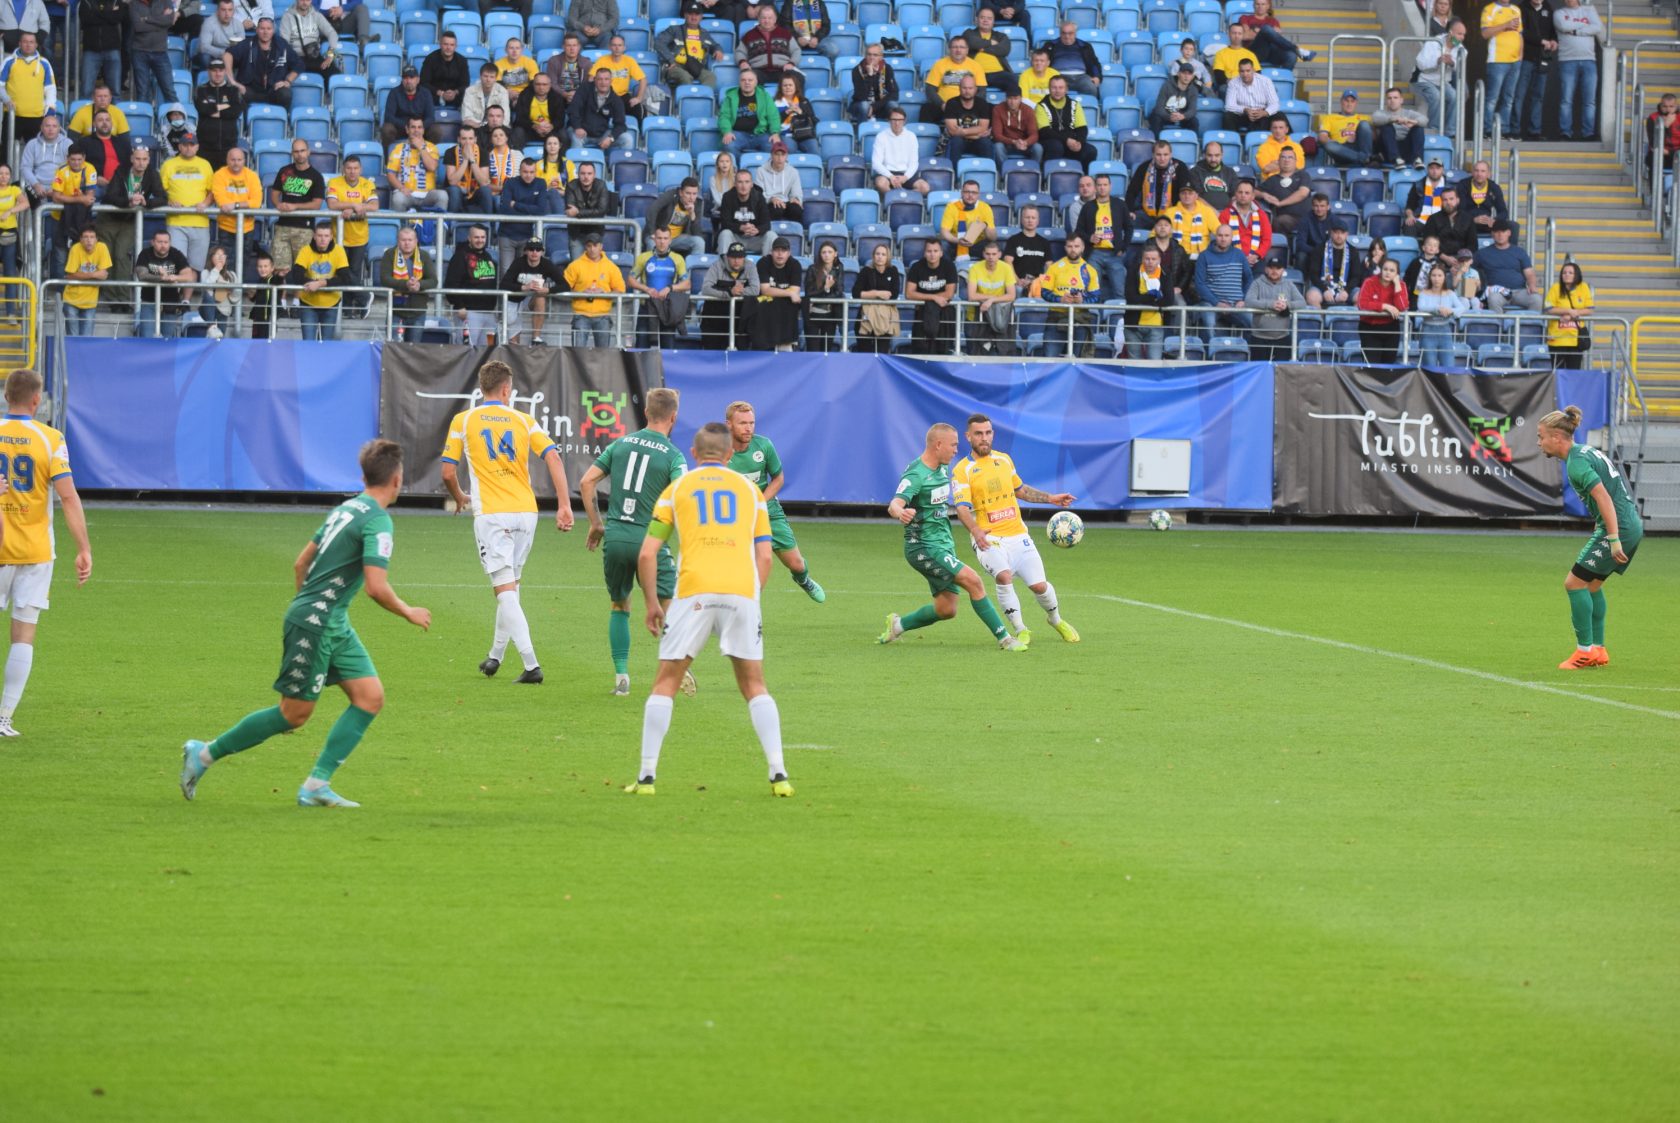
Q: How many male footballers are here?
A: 9